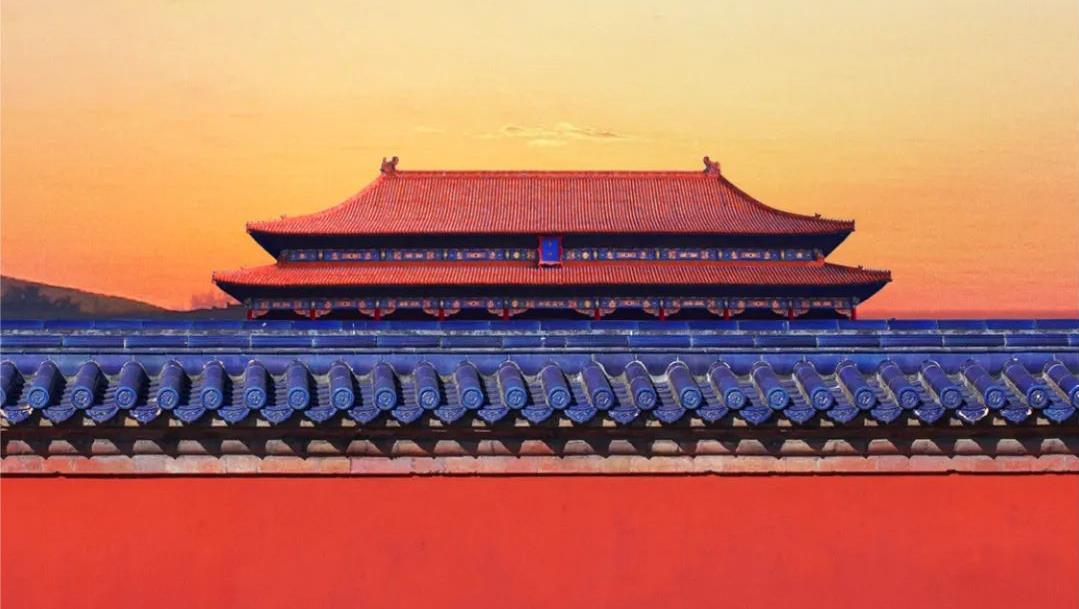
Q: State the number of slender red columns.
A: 10